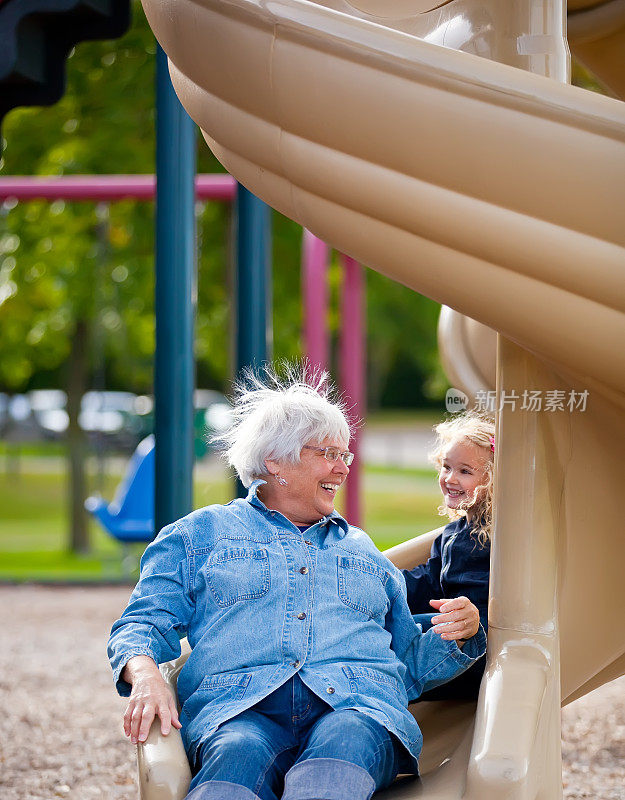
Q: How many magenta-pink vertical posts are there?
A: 2